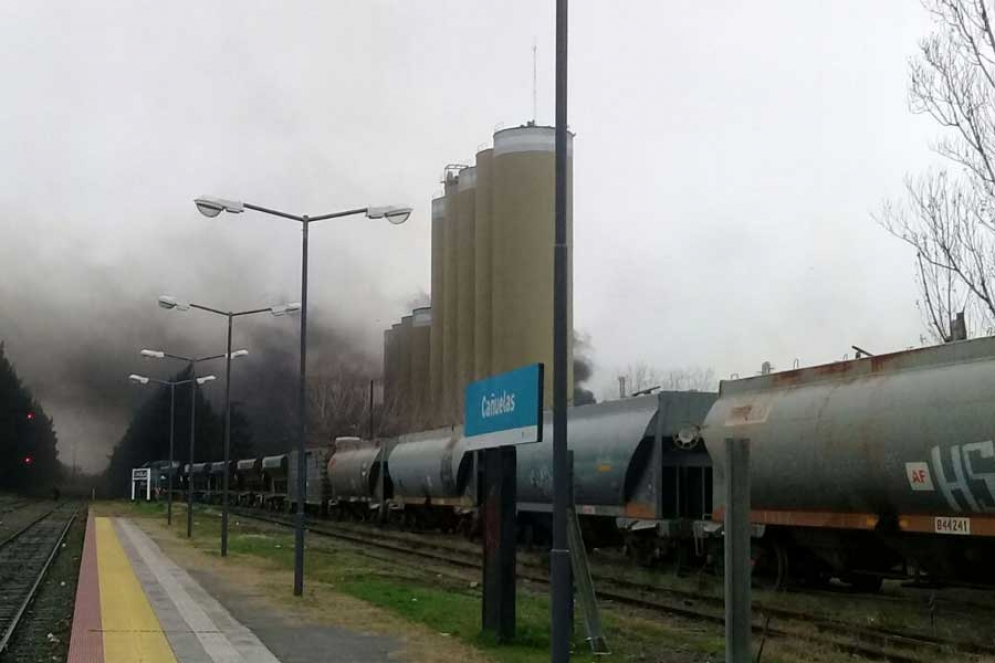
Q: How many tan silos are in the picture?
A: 9